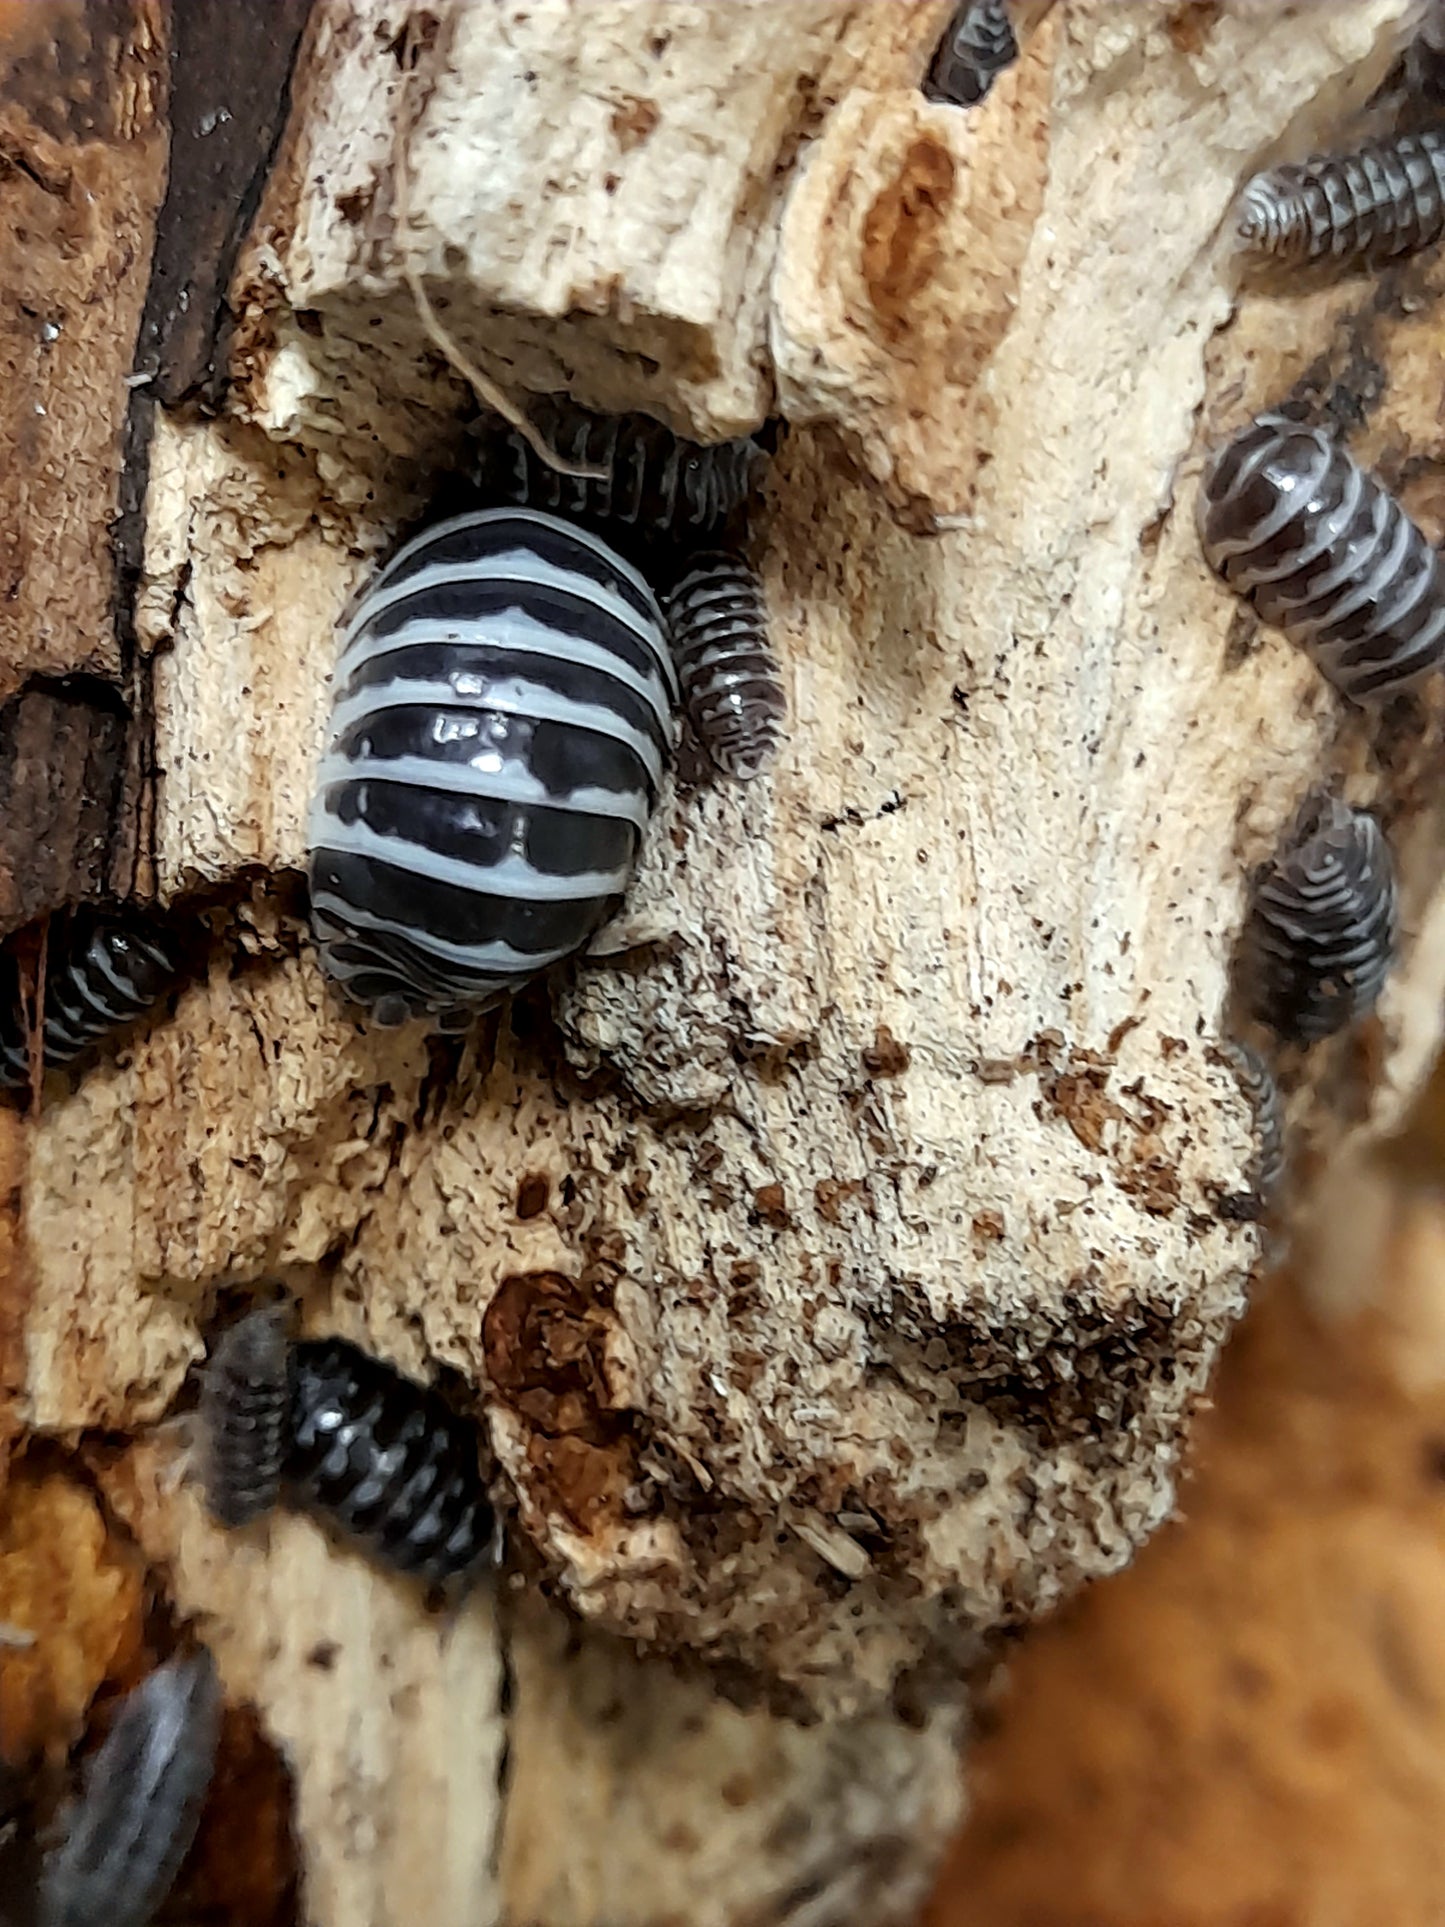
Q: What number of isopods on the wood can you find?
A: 12